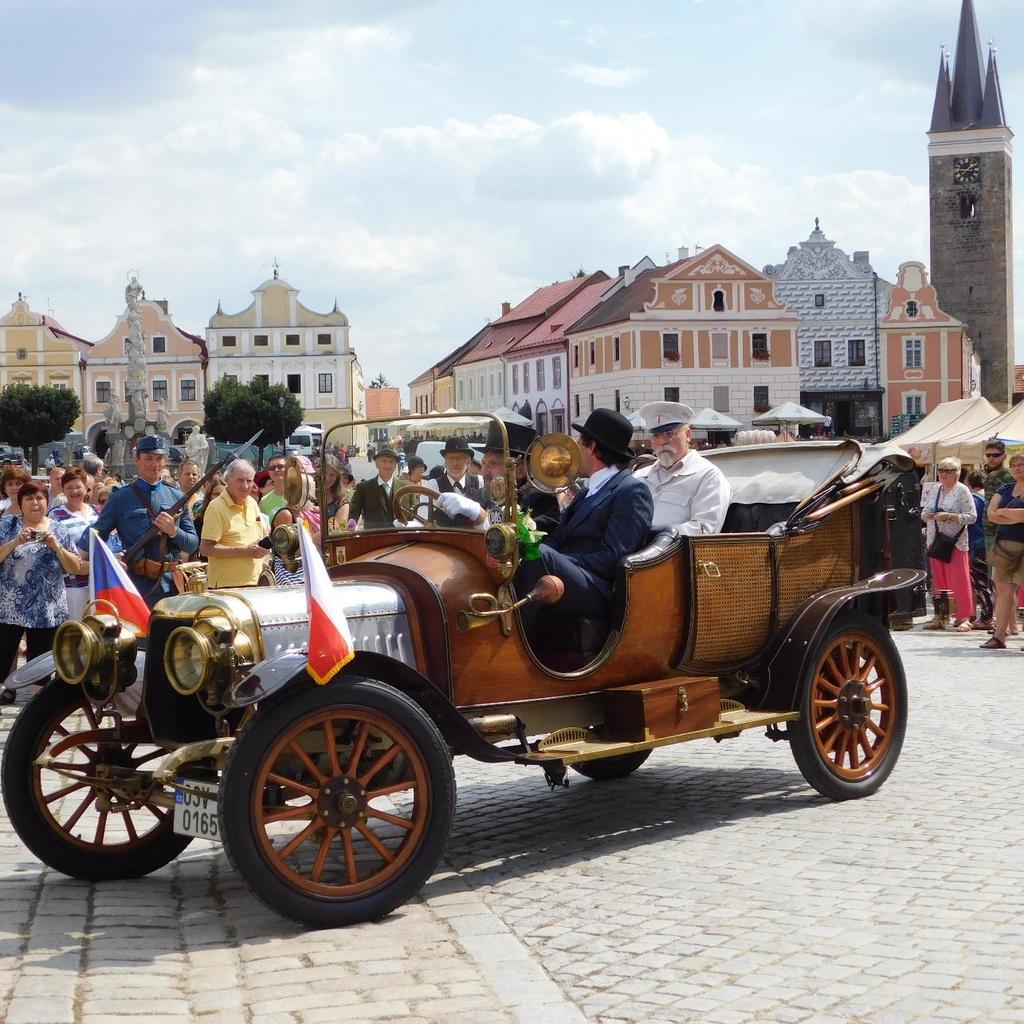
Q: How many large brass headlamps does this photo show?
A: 2